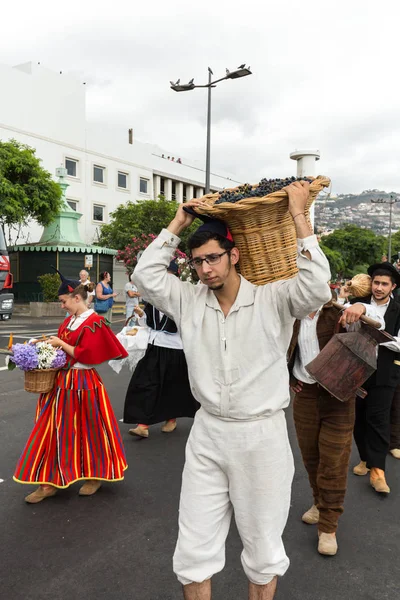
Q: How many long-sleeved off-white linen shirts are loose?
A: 1